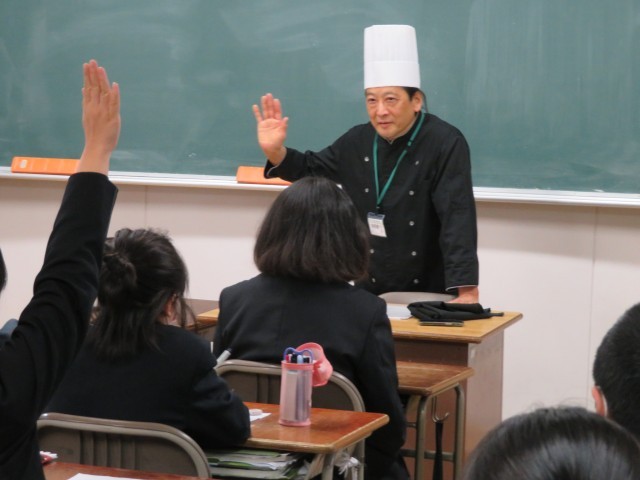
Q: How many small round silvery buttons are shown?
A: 9